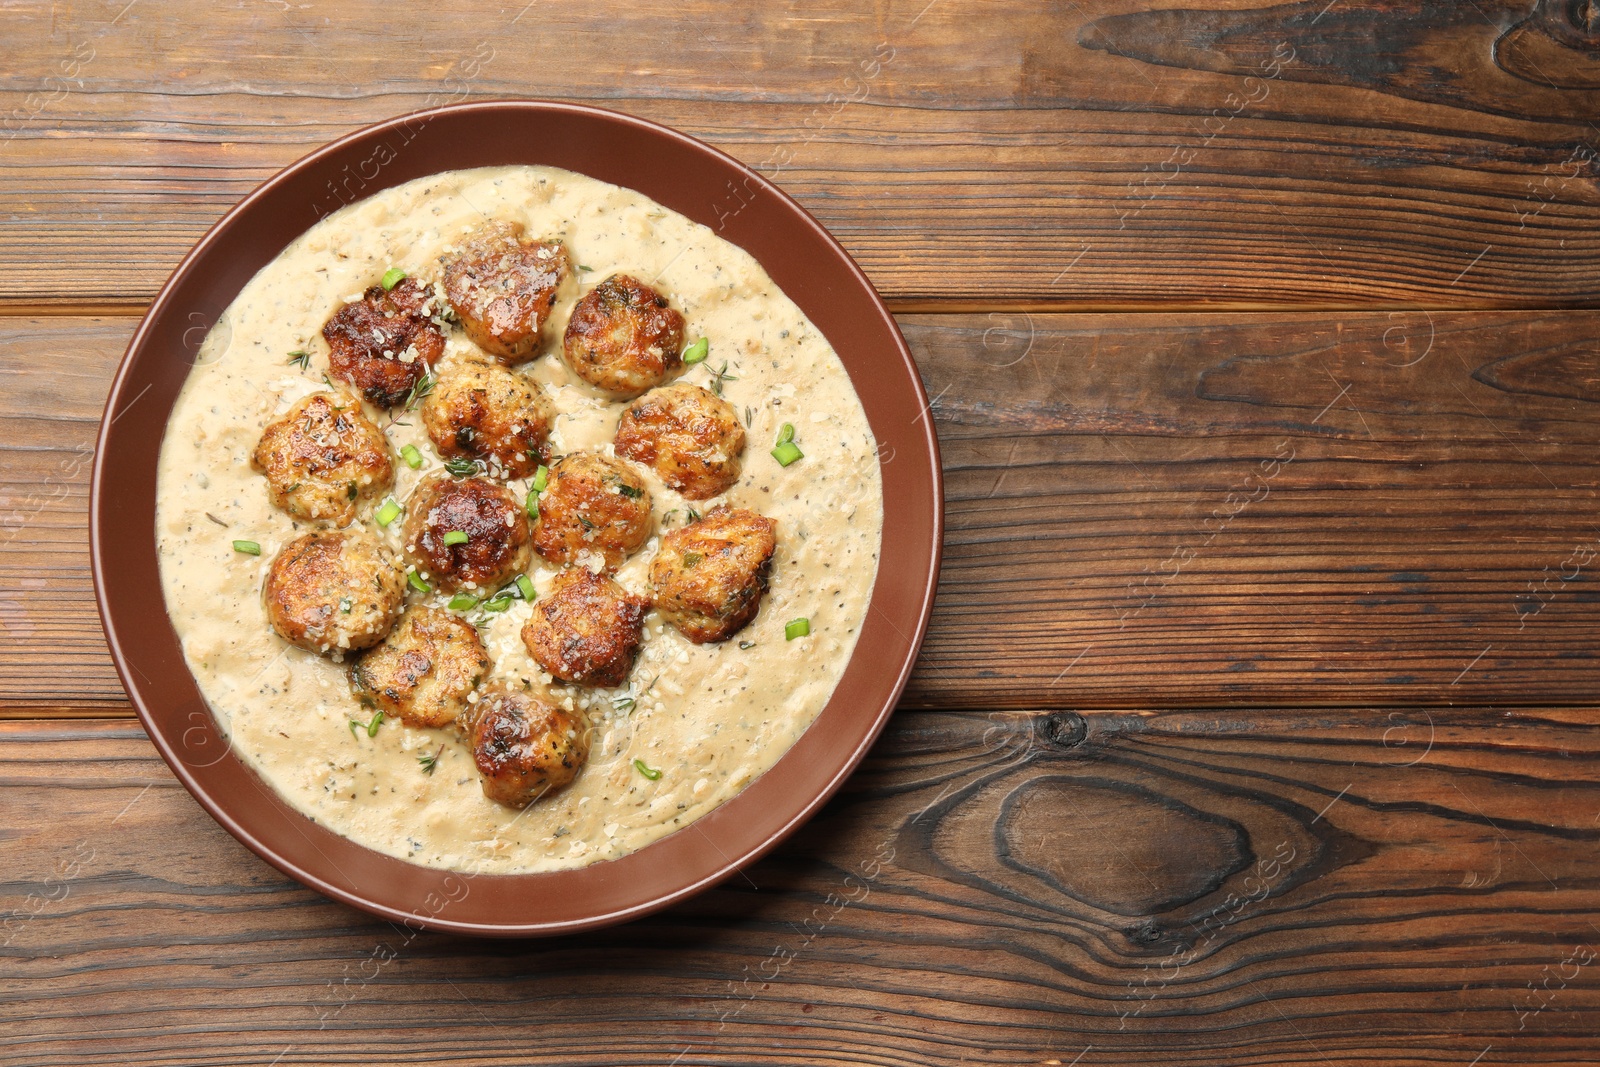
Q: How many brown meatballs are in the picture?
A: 13